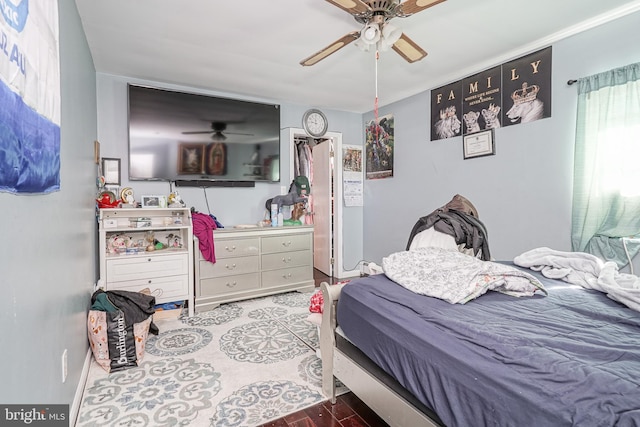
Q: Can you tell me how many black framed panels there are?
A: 3